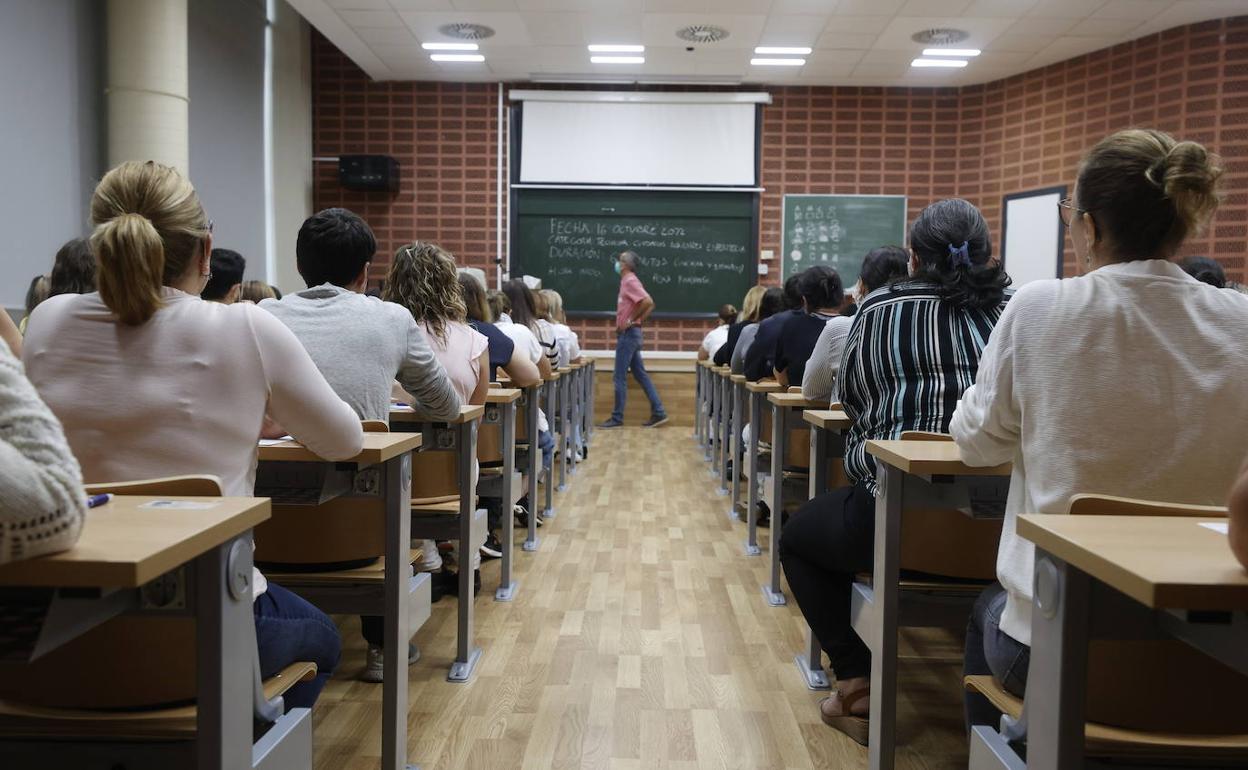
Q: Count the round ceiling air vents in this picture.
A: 3